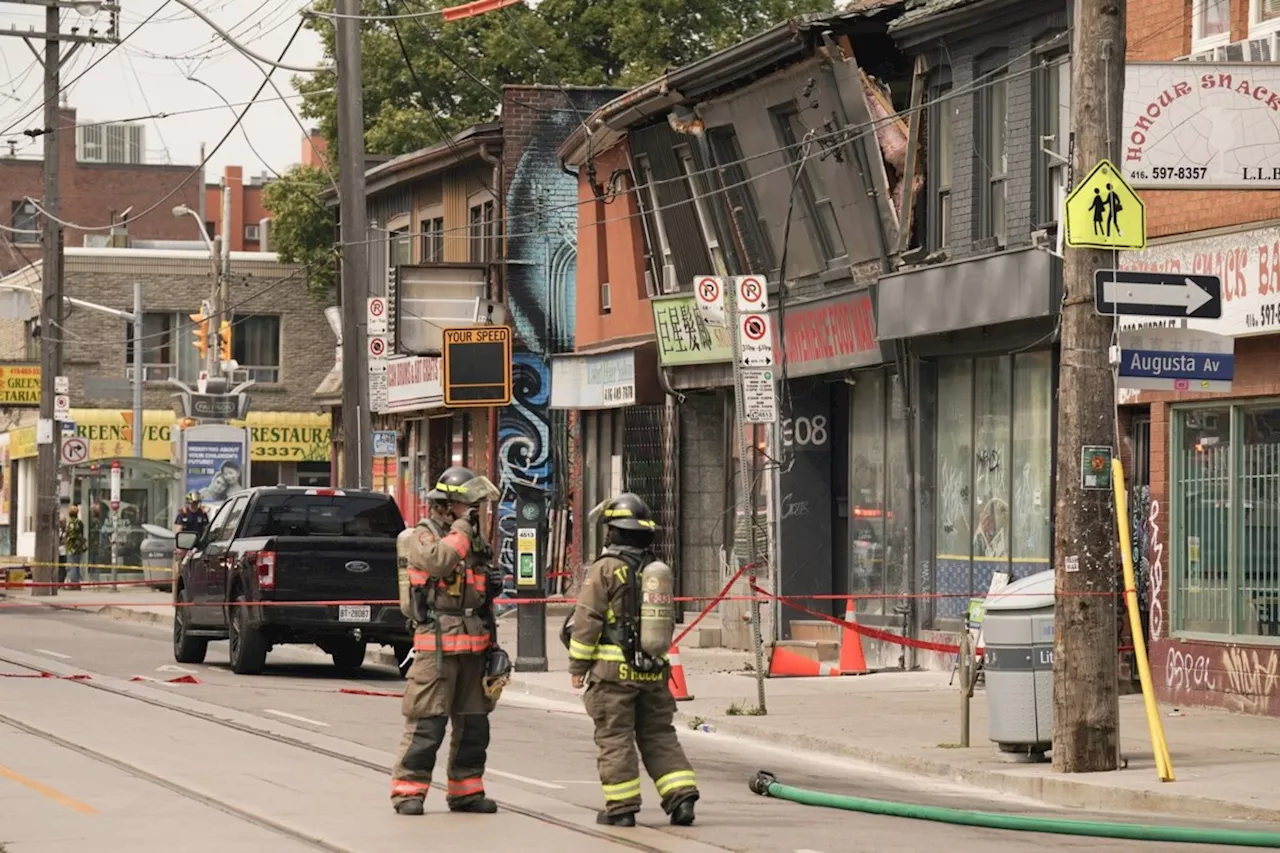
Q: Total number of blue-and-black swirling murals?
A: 1